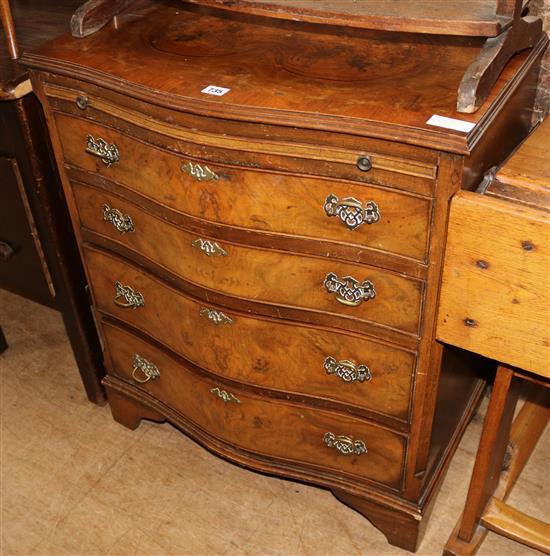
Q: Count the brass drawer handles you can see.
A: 8